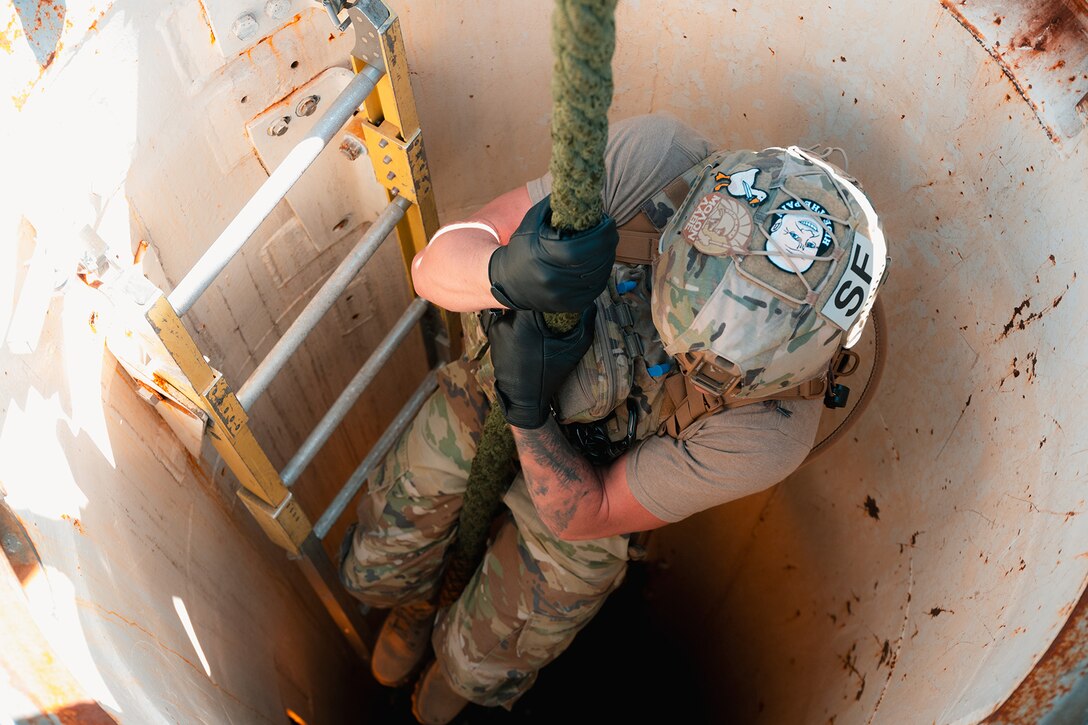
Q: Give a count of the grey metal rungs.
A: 4